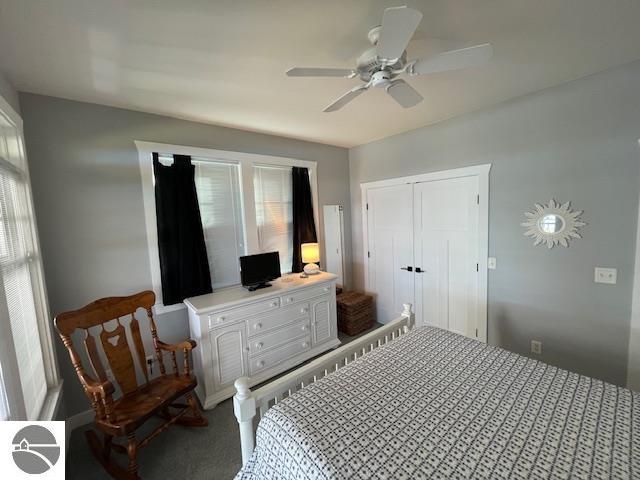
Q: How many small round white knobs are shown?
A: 12